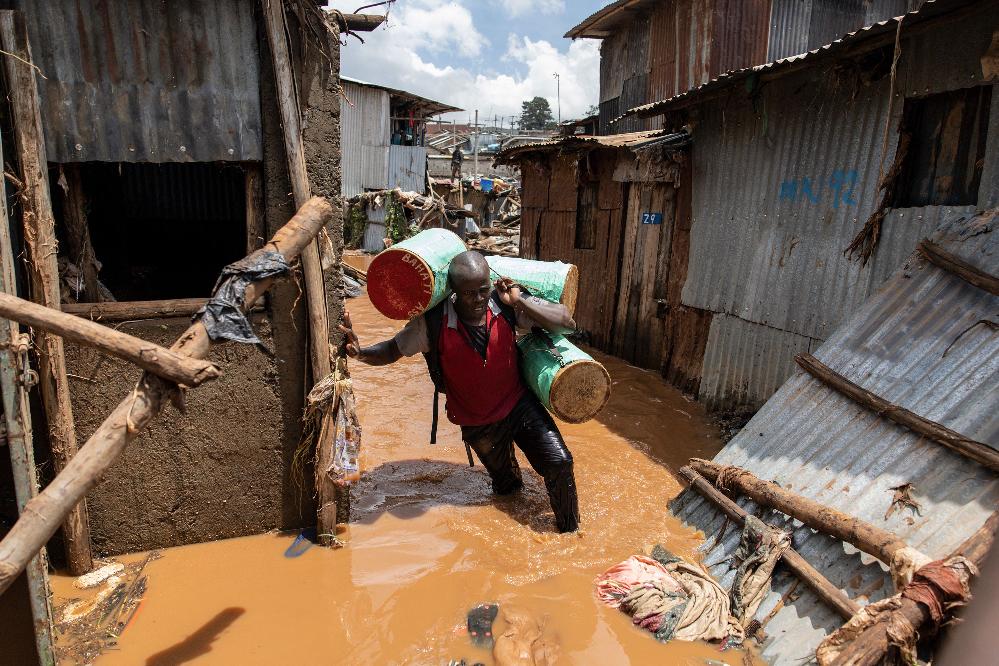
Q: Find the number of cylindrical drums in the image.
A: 3